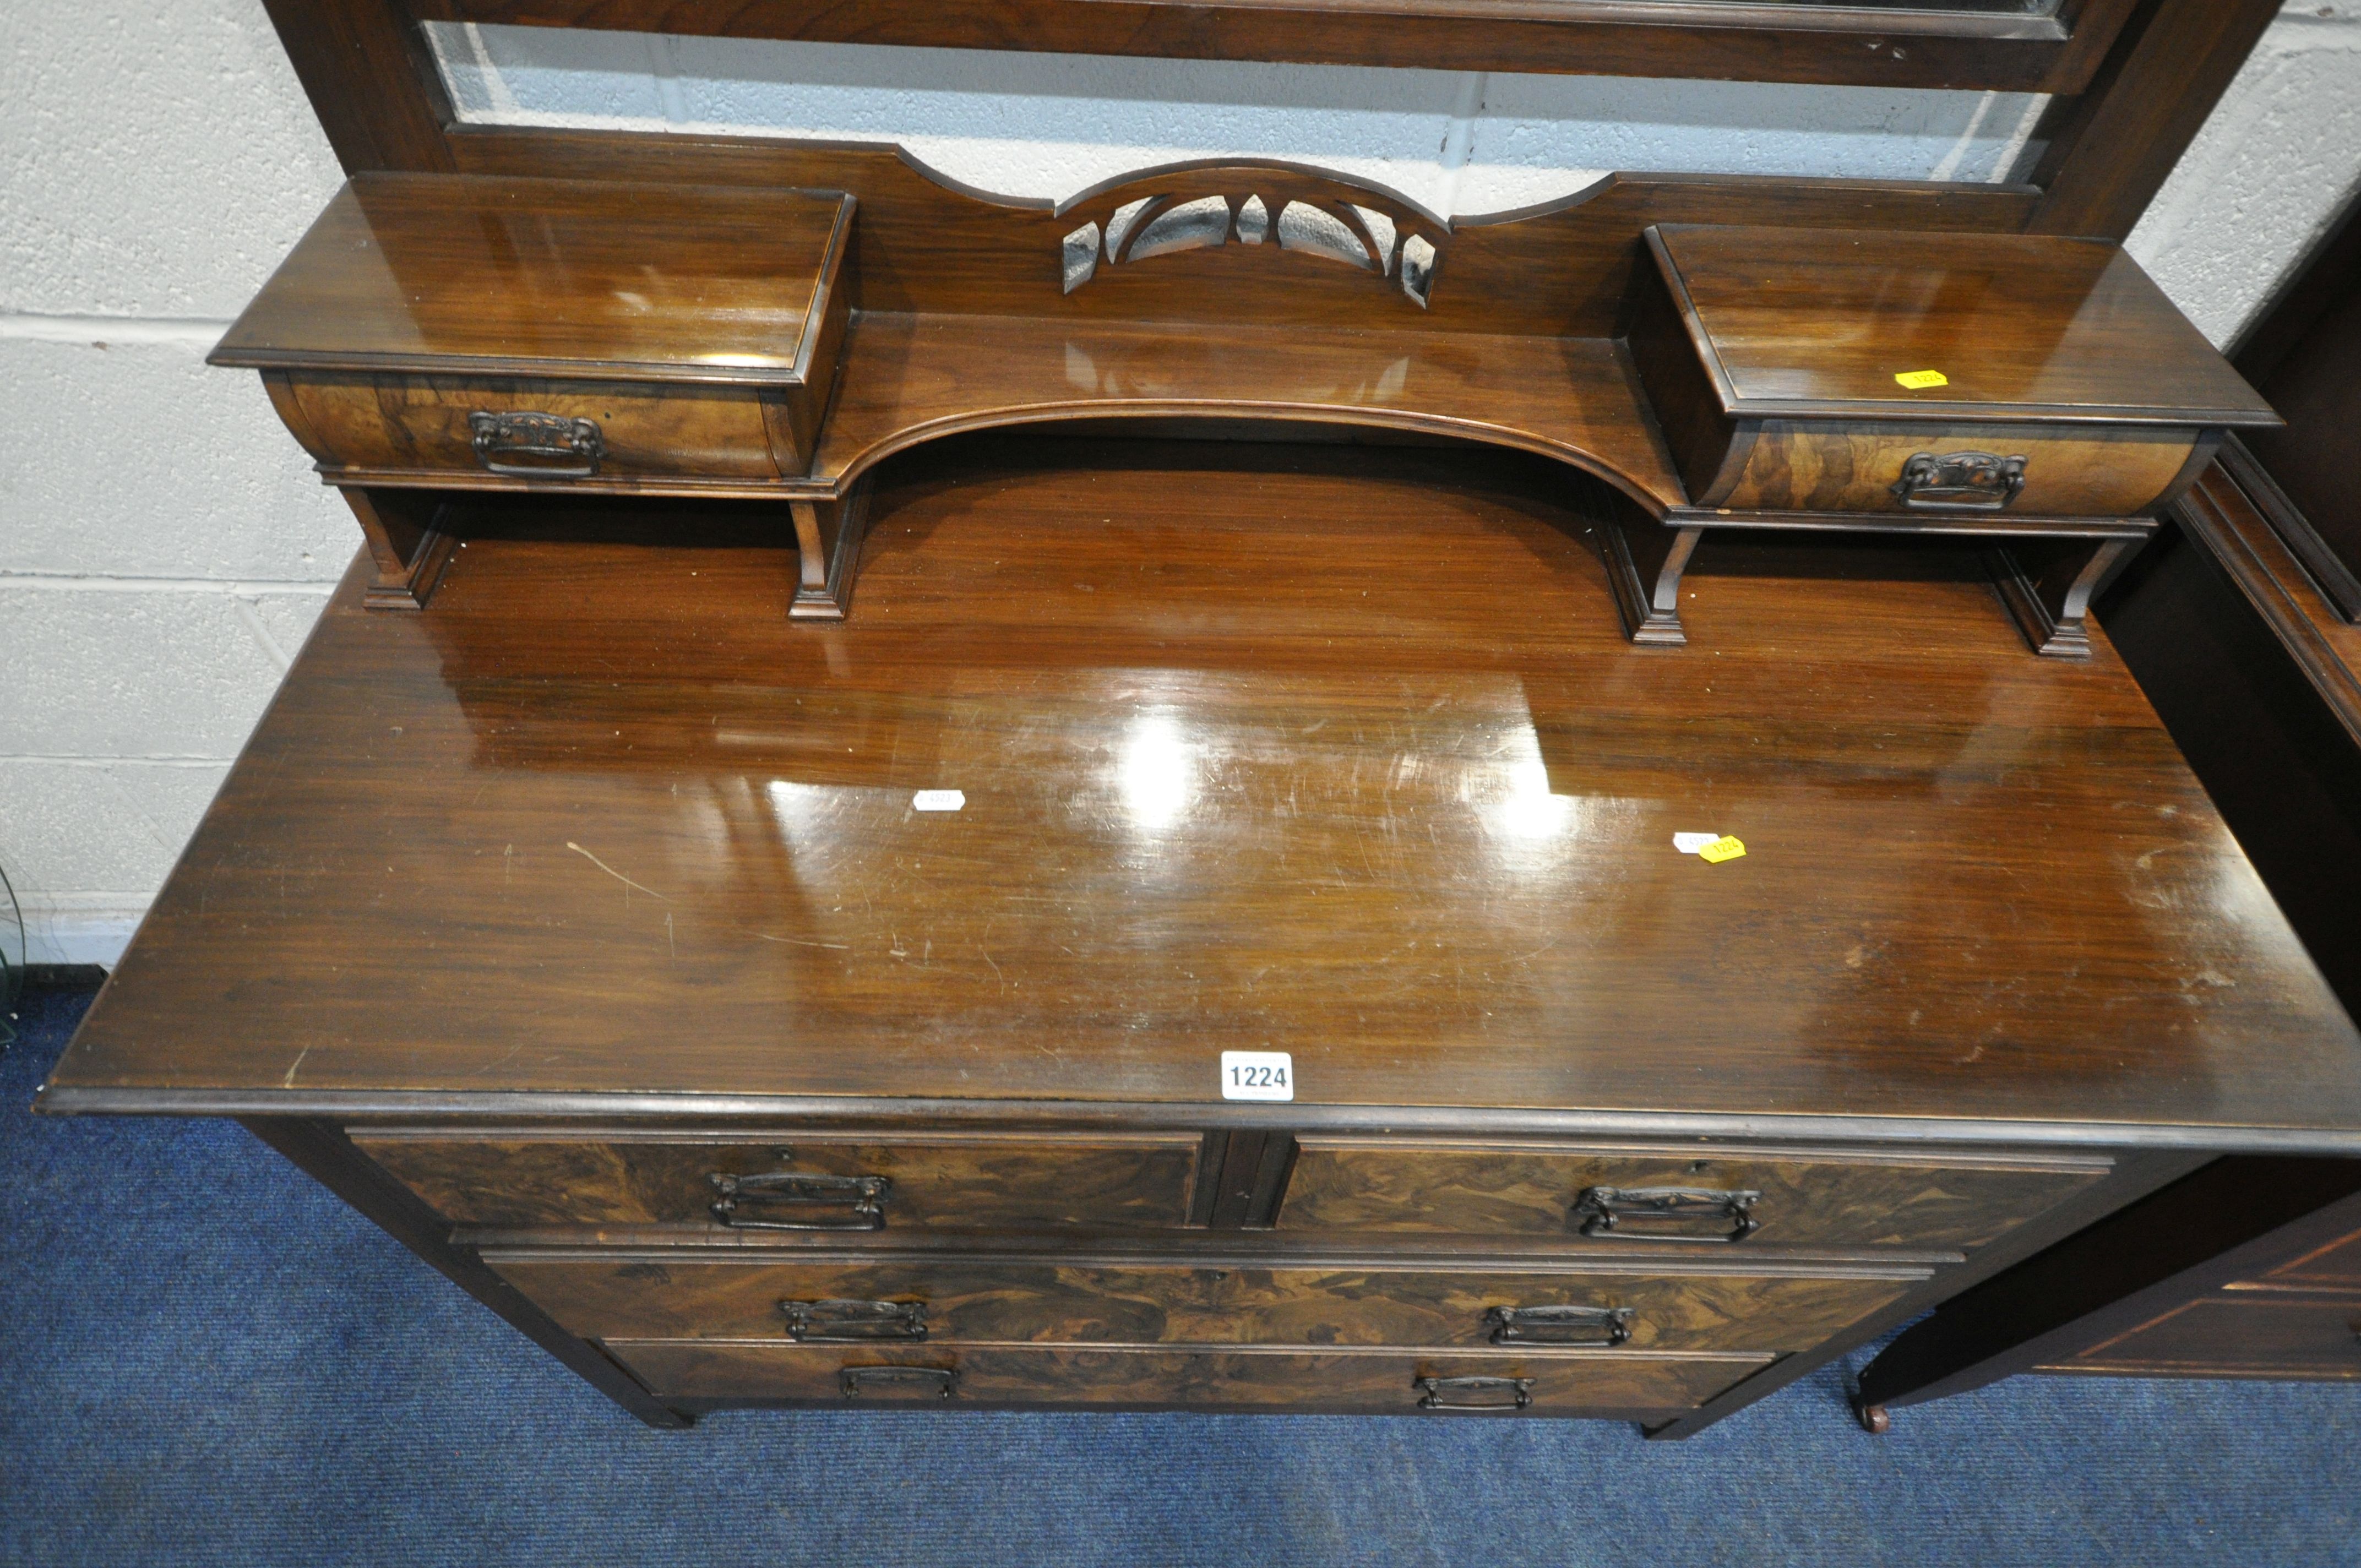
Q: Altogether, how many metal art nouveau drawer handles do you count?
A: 8